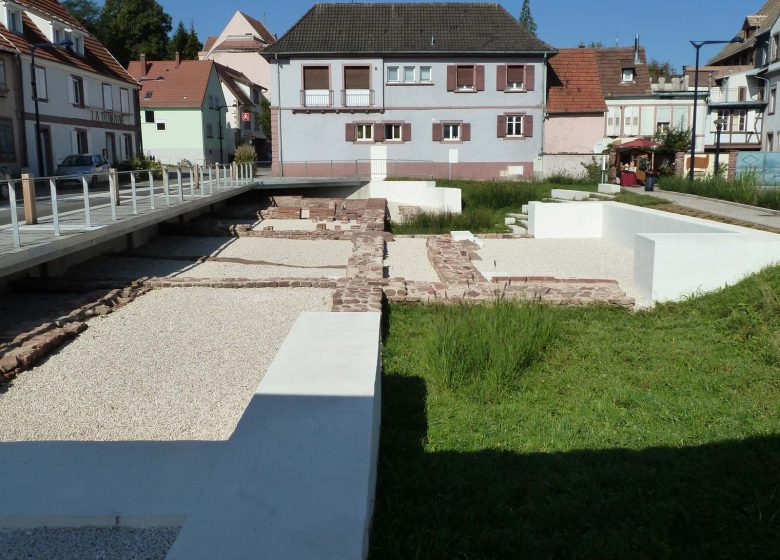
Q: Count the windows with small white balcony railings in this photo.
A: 2